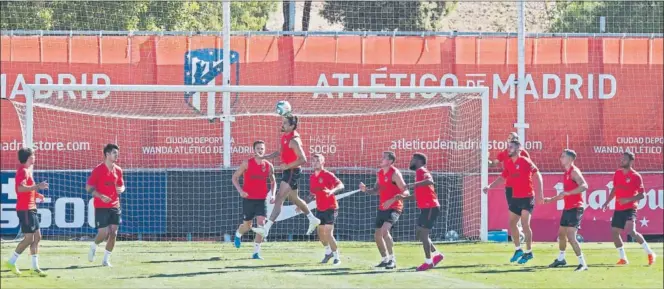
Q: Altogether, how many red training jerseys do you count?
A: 11